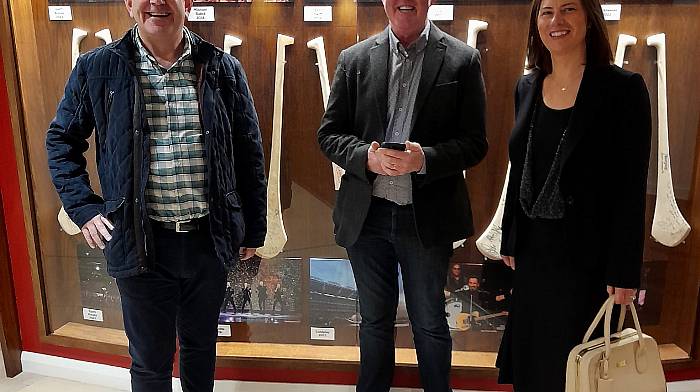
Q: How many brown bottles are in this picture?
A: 0